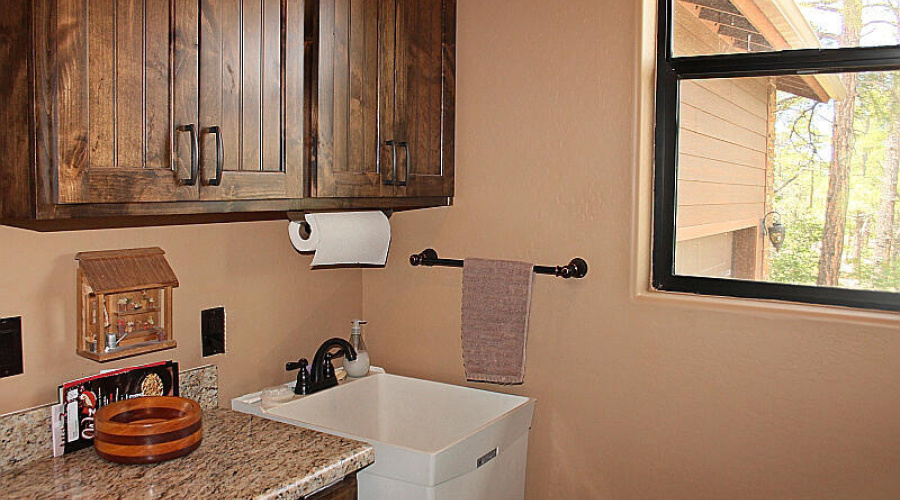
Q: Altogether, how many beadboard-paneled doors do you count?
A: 4